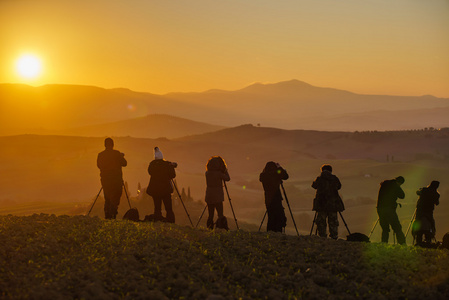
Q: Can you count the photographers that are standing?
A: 7